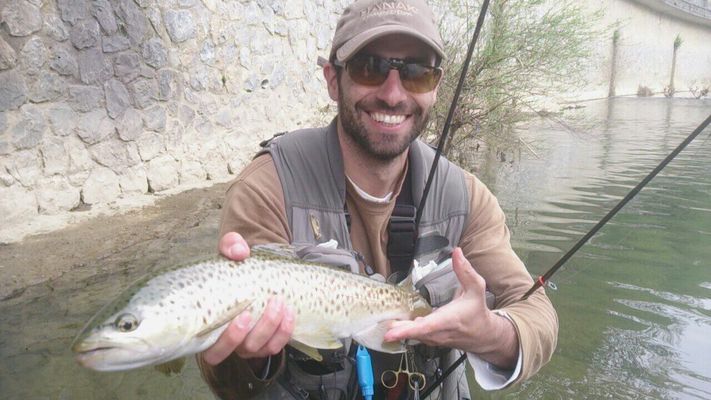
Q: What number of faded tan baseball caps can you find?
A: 1